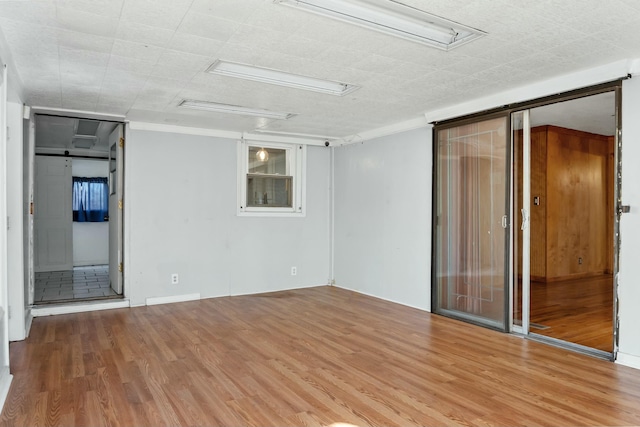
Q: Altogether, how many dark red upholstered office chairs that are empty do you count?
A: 0